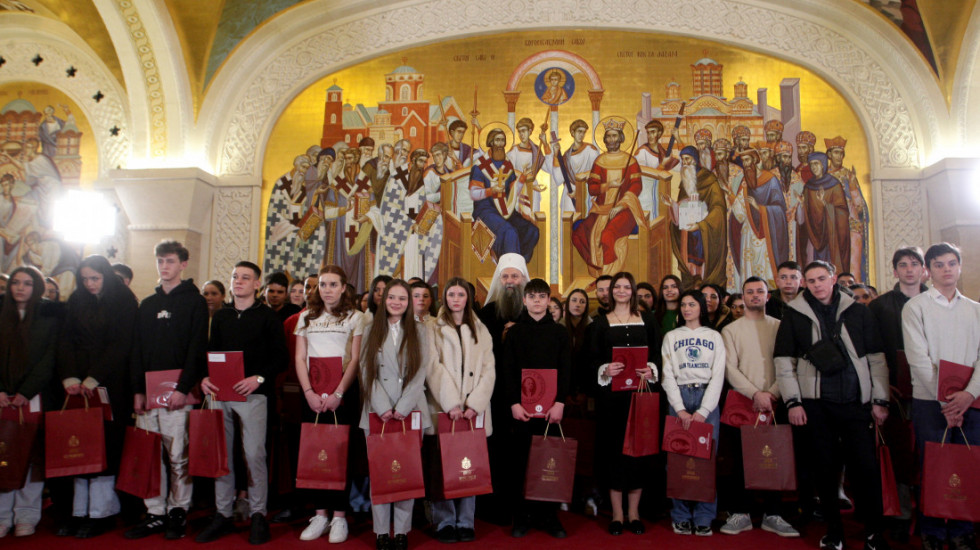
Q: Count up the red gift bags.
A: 13